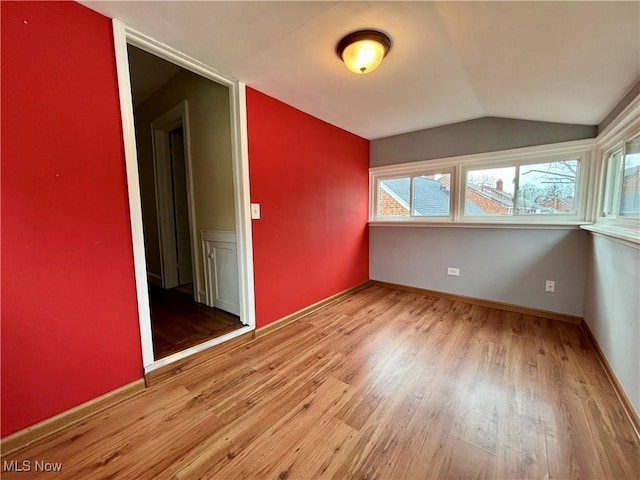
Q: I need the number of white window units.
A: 3